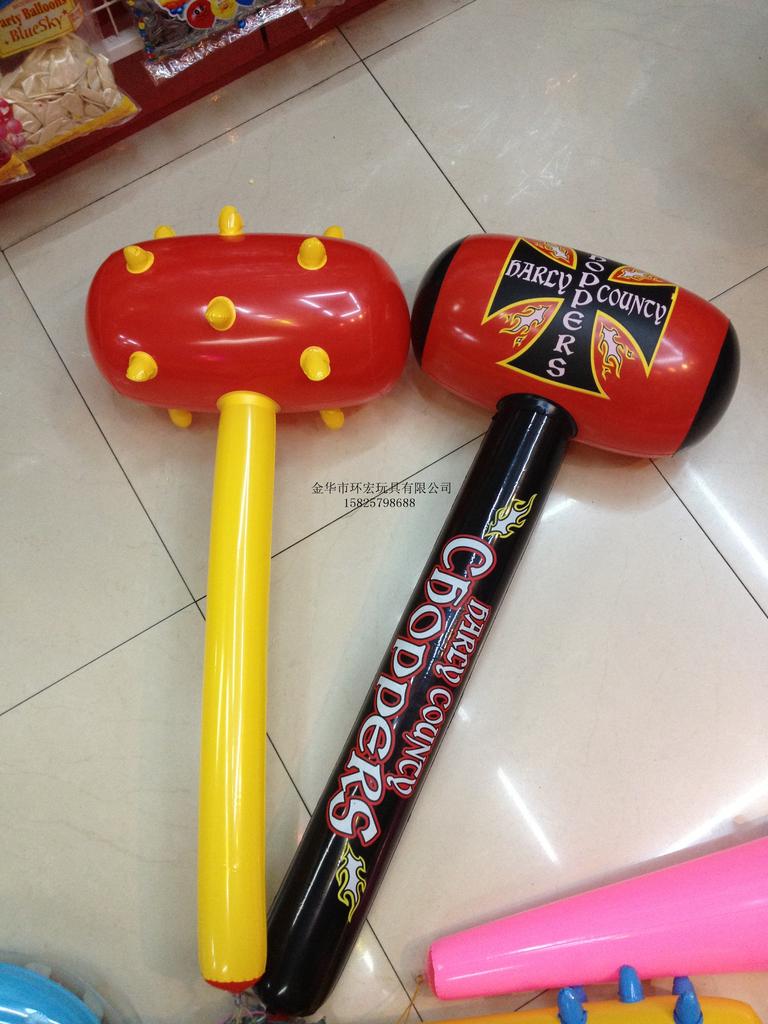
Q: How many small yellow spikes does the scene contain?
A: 10